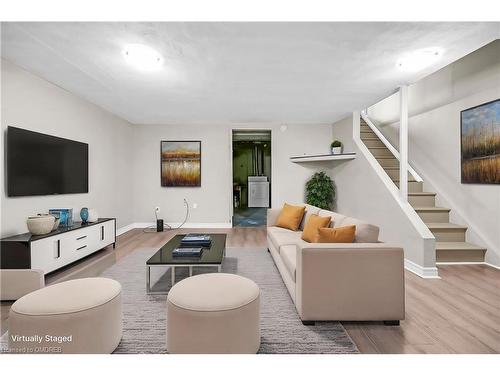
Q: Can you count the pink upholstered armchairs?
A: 0